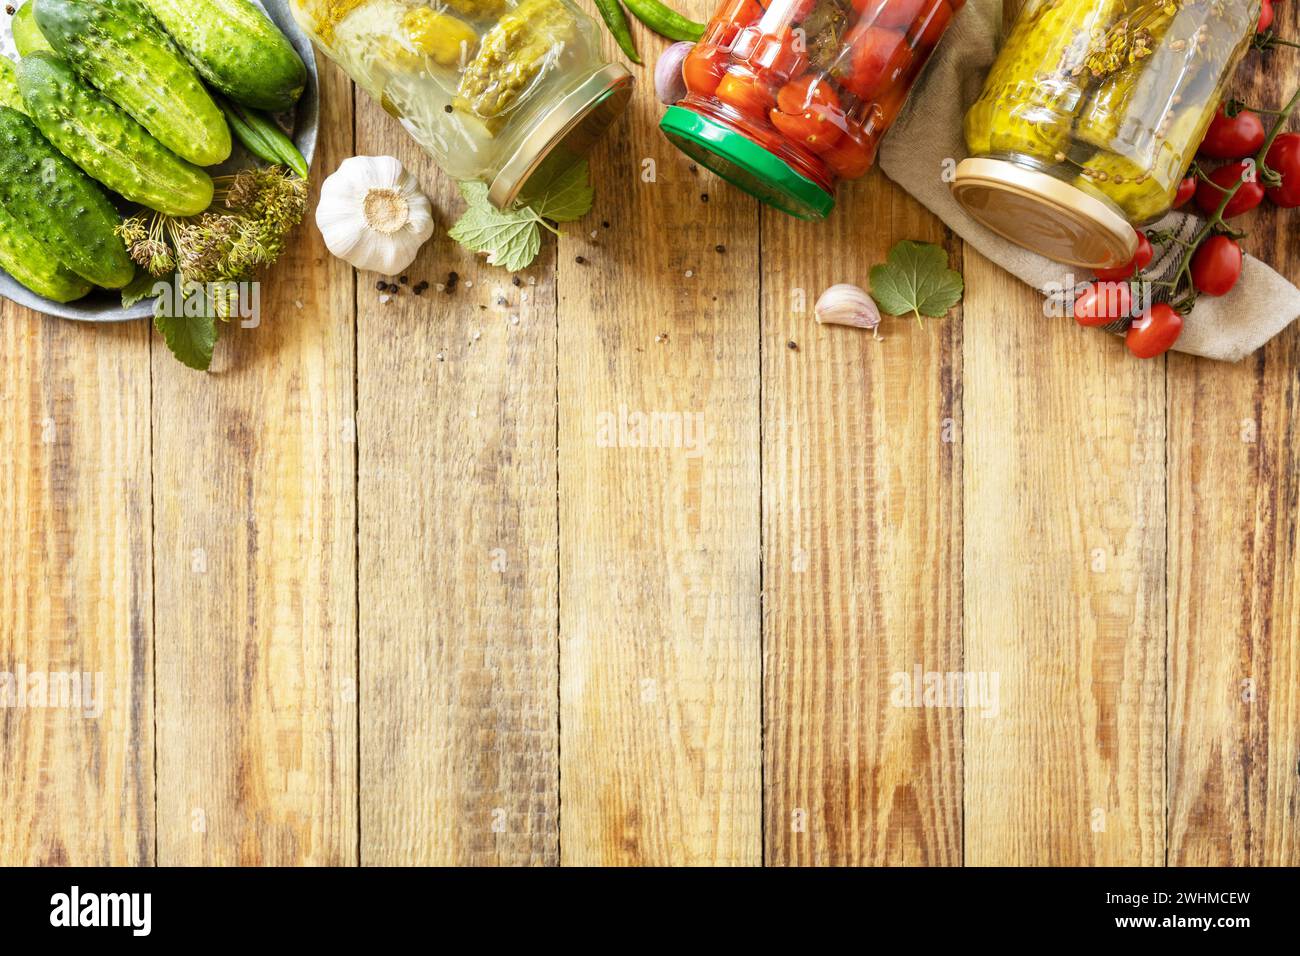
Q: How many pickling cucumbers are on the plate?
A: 7